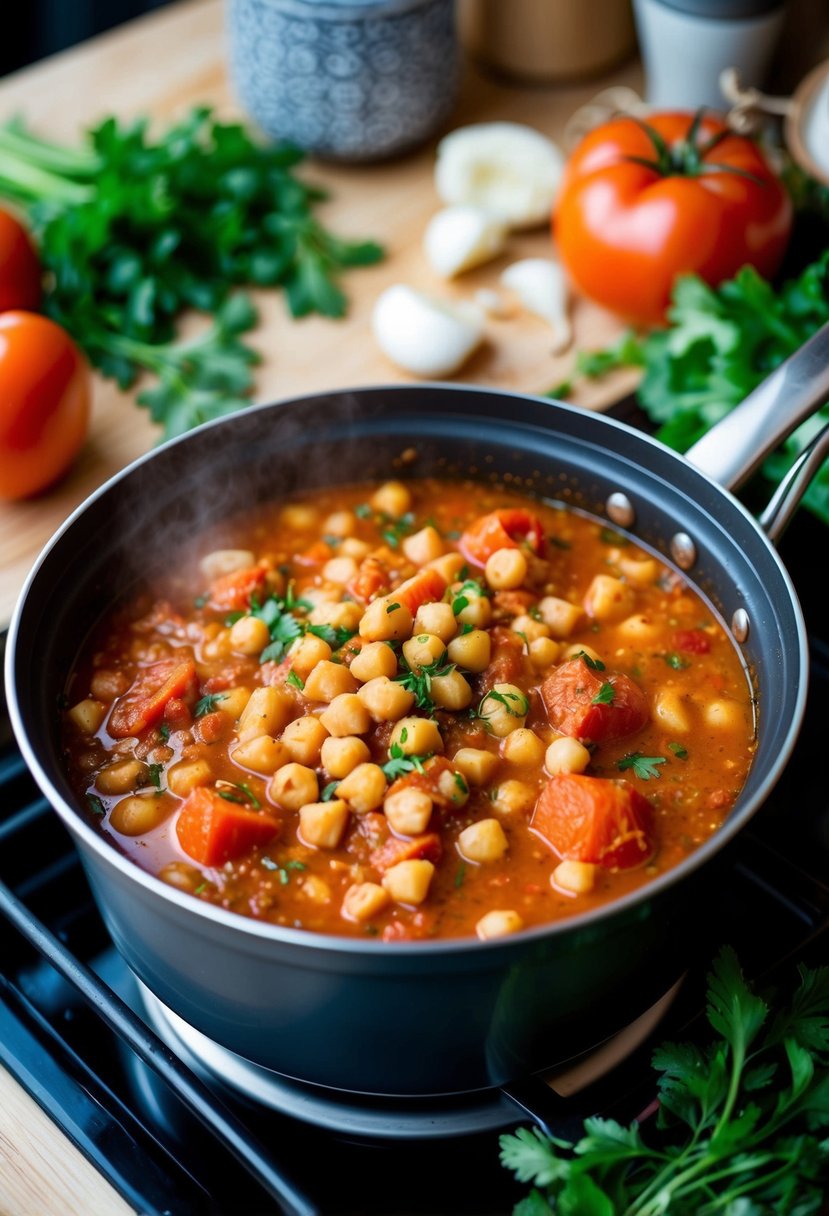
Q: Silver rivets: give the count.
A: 3